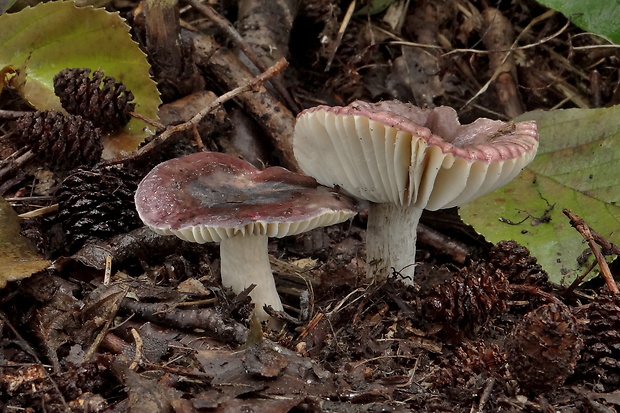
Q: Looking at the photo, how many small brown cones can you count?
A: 8